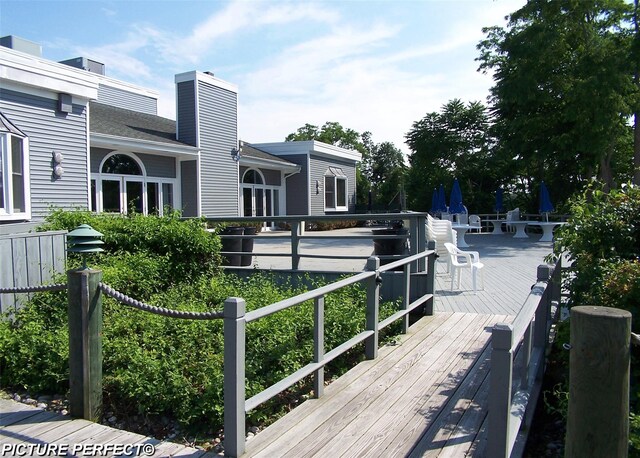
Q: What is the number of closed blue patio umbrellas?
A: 5